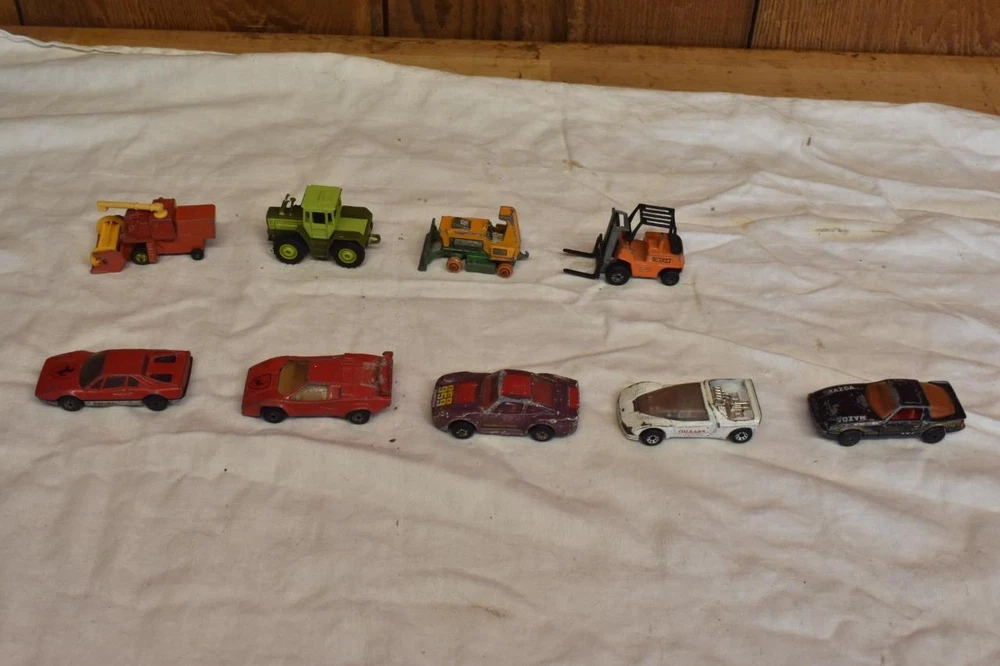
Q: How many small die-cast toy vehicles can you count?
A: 9